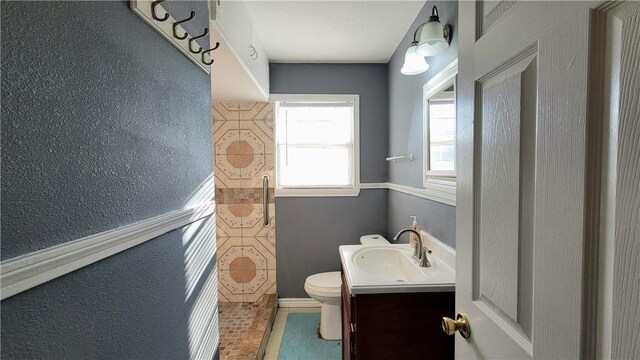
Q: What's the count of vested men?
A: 0